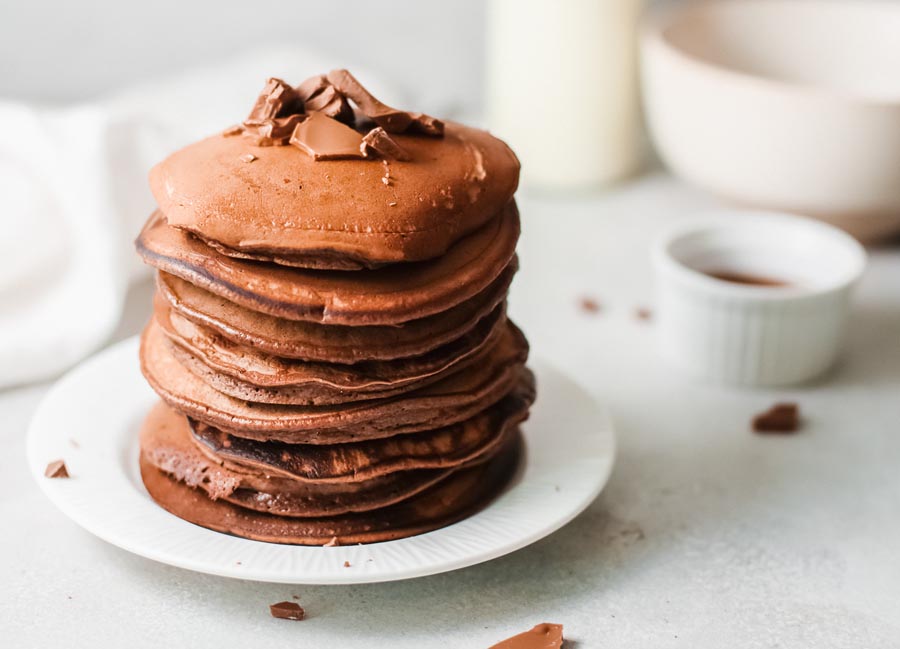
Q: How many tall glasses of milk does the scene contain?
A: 1